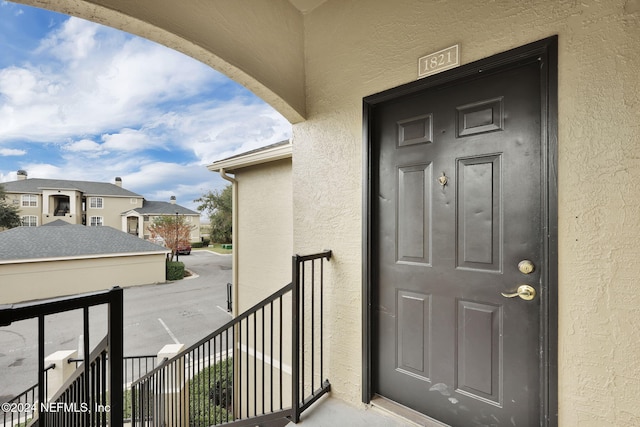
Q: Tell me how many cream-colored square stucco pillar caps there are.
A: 2